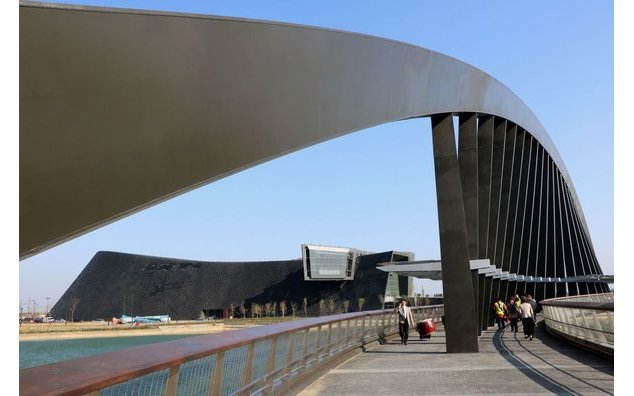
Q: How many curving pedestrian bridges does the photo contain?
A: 1